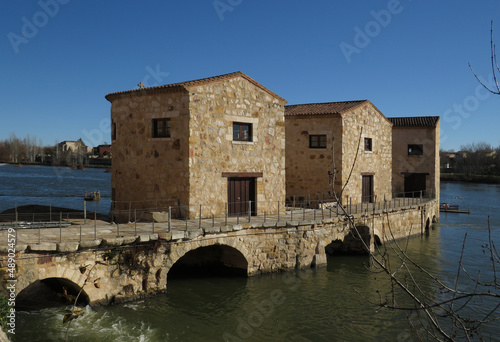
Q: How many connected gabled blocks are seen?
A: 3